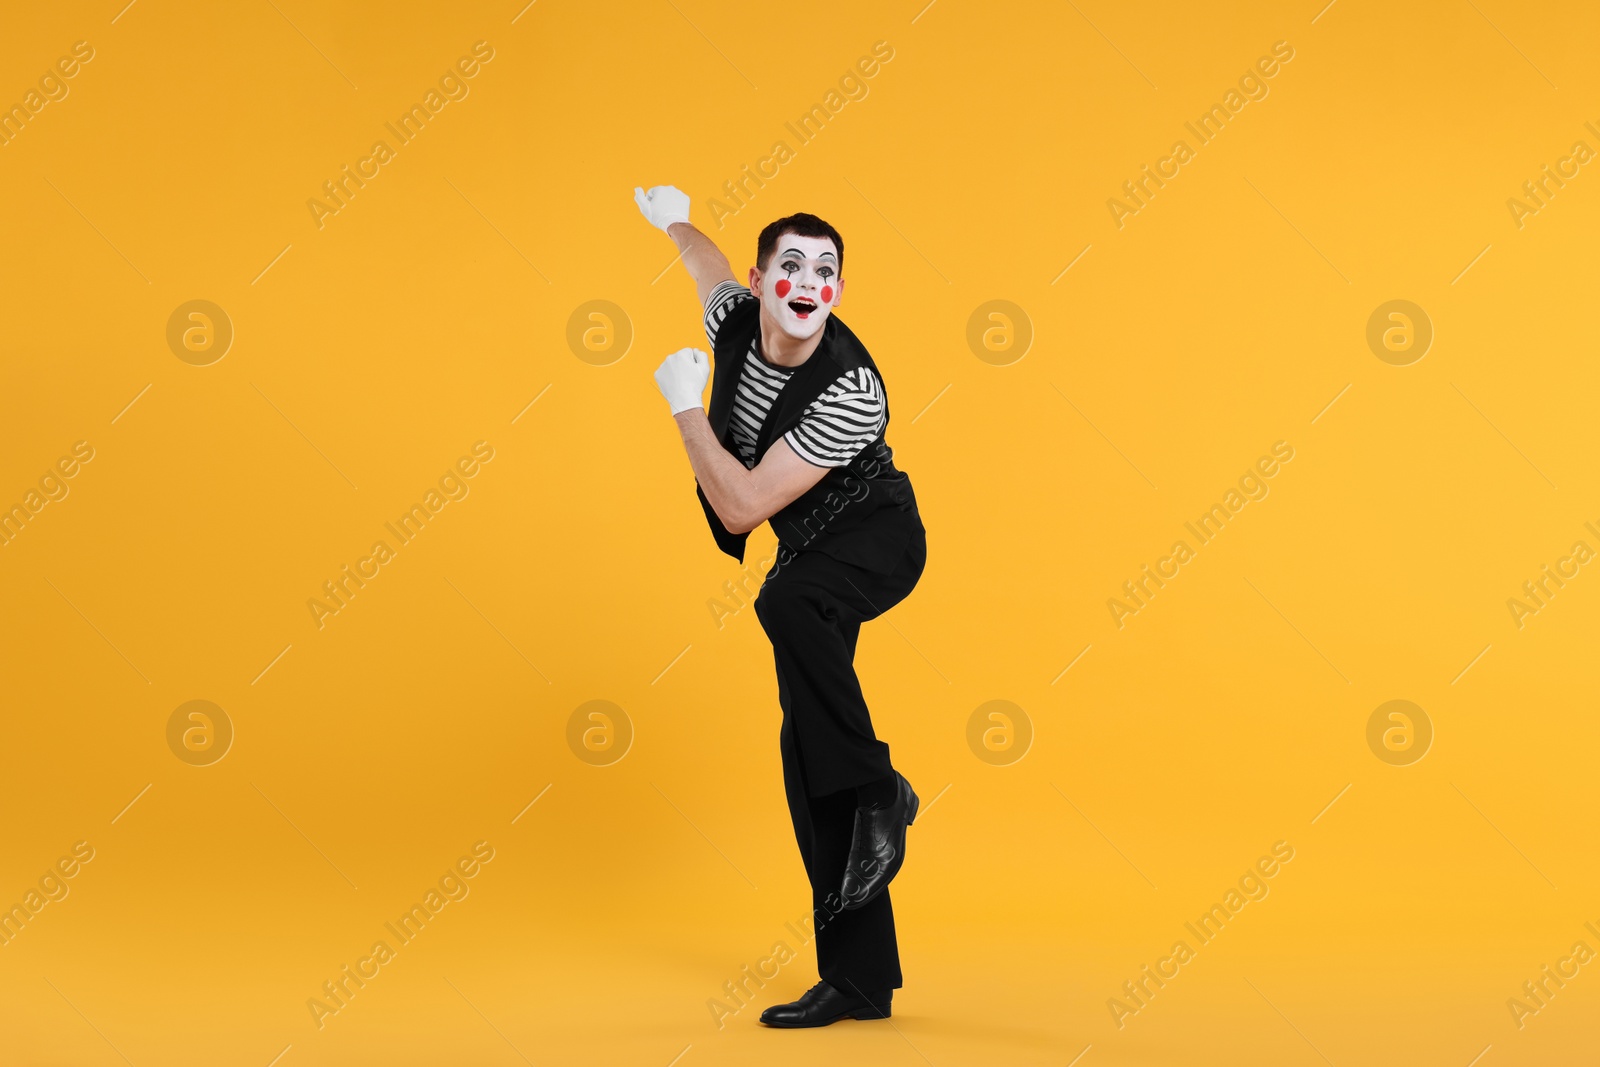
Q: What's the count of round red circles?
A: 2